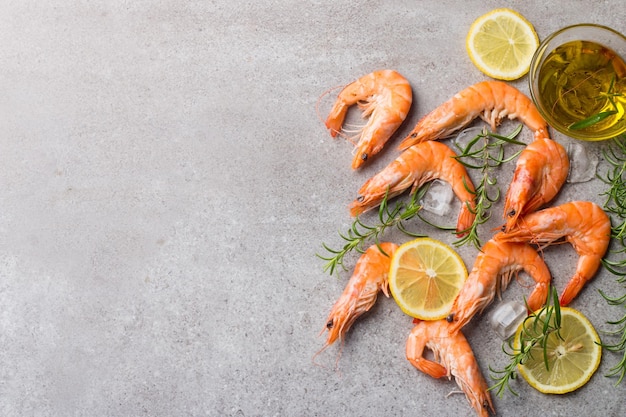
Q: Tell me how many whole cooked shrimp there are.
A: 8